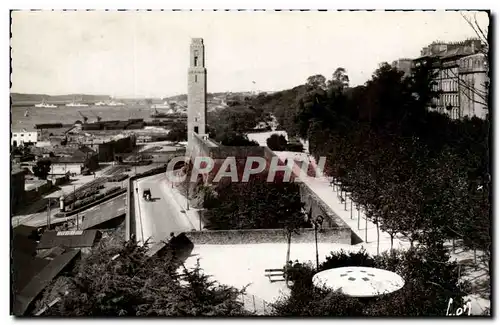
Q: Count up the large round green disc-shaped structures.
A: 0